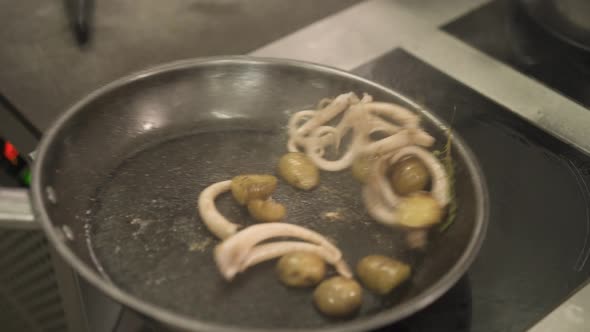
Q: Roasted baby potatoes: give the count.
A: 9